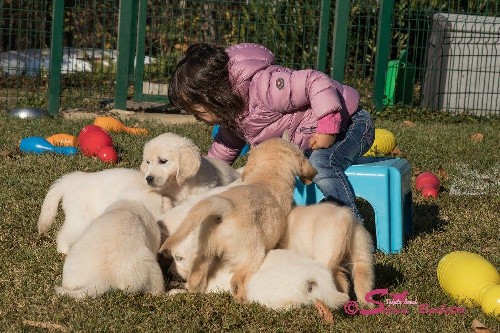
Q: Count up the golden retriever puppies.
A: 7